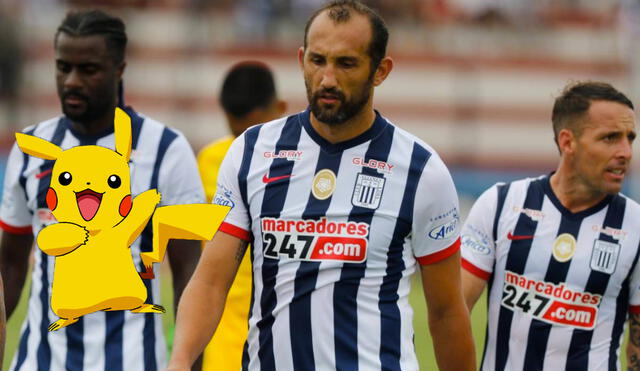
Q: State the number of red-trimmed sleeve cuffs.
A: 5